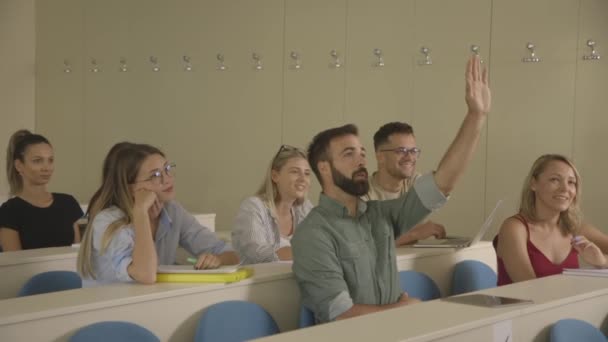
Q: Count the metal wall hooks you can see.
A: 14